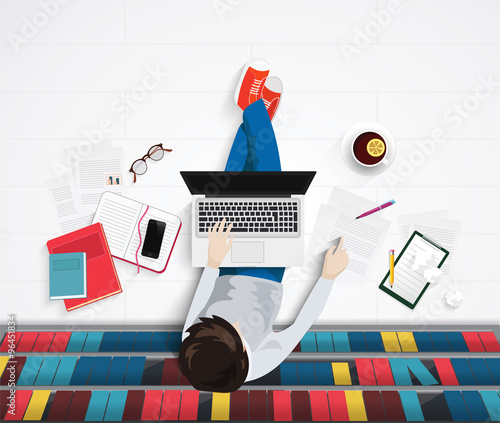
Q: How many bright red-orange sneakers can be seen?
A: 2